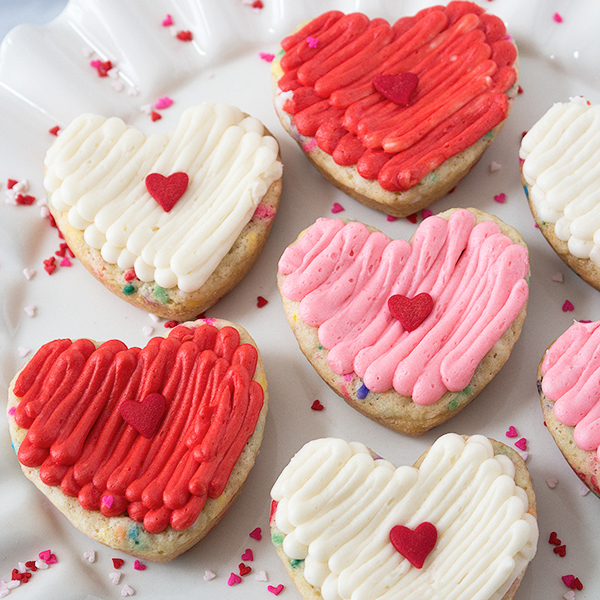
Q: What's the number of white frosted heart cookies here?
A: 3